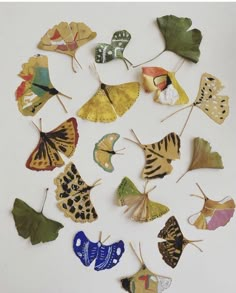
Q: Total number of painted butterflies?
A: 15